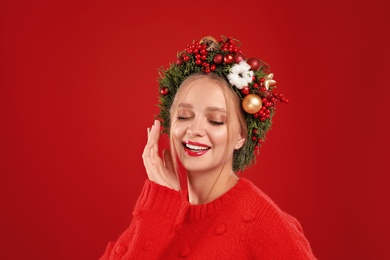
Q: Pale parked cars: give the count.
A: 0